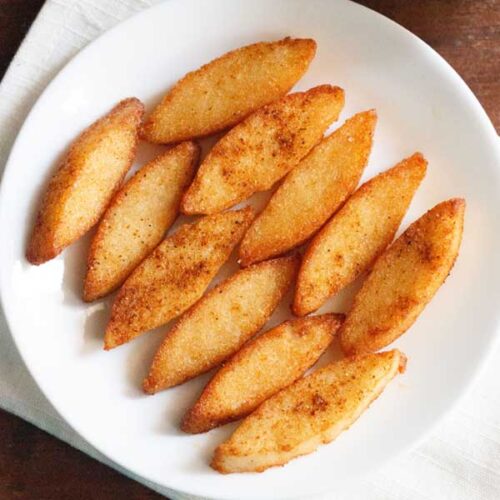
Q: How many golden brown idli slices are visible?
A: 11